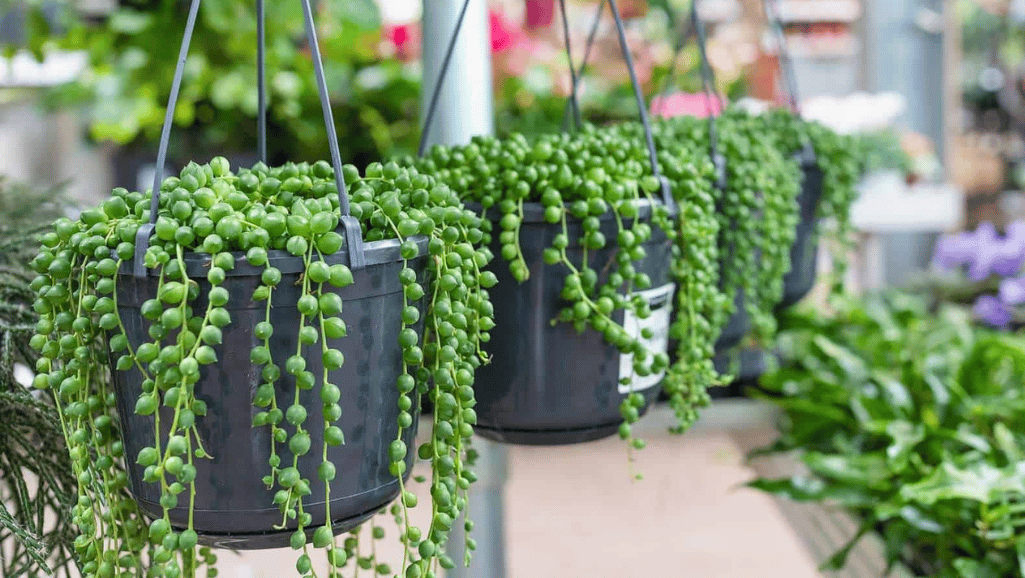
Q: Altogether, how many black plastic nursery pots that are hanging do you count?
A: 4